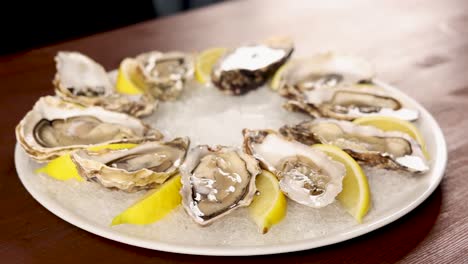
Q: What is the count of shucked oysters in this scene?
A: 10